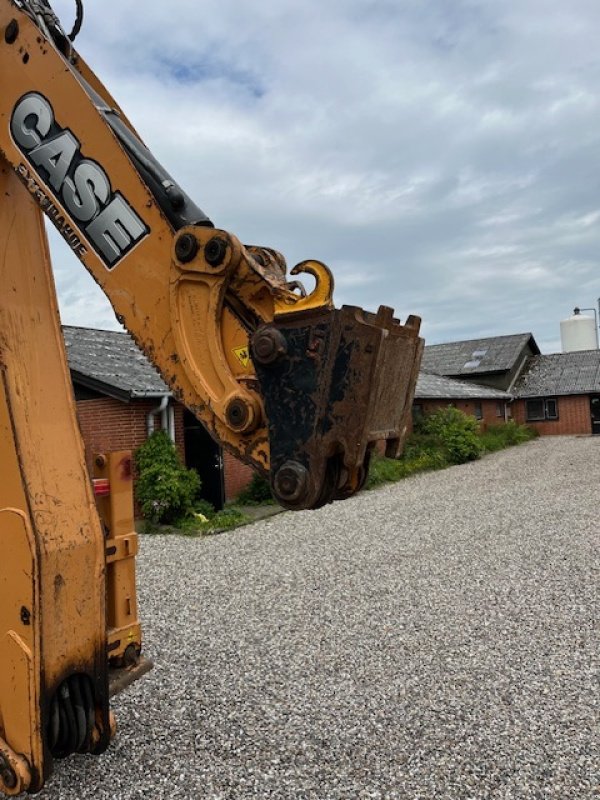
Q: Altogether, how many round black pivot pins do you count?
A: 5